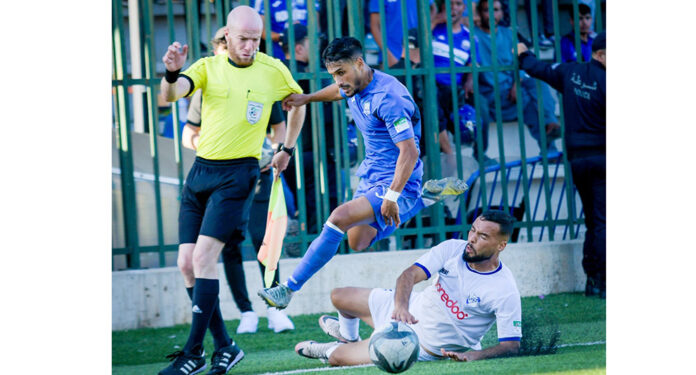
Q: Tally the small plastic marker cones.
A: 0